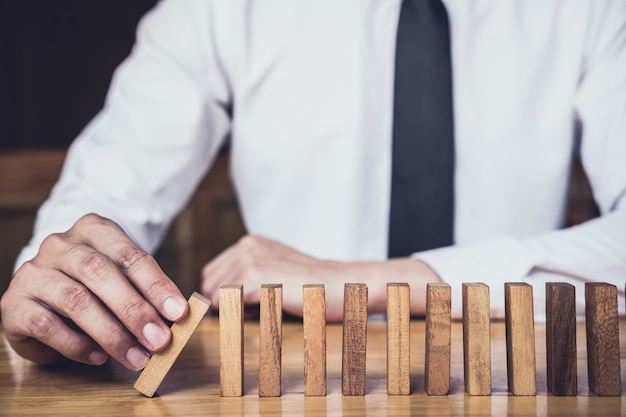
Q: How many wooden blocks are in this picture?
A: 11